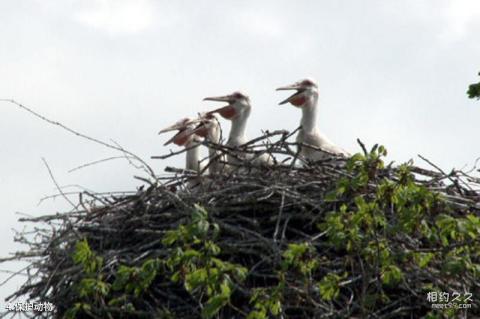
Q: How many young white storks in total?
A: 4